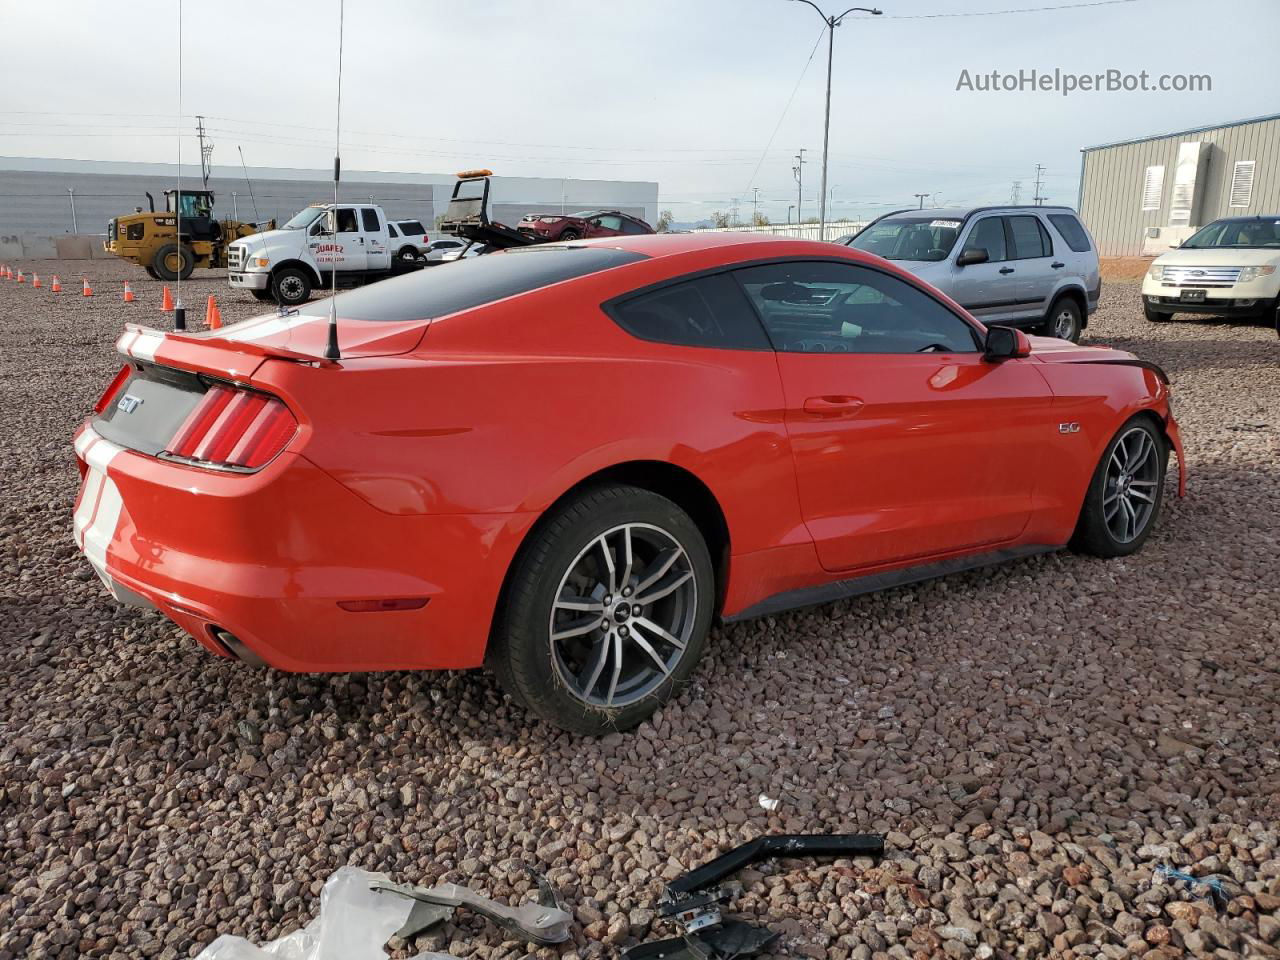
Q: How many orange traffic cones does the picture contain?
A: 10